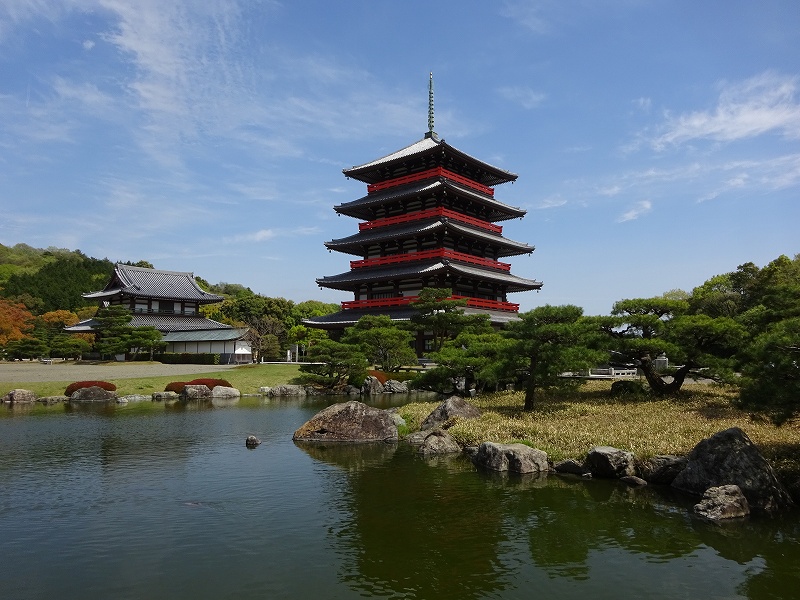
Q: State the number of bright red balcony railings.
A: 4